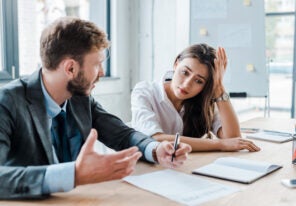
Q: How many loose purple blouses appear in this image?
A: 0